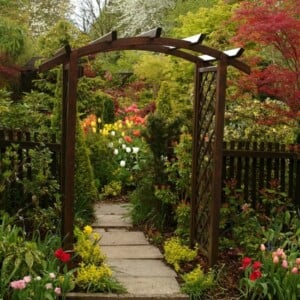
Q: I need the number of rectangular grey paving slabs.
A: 6